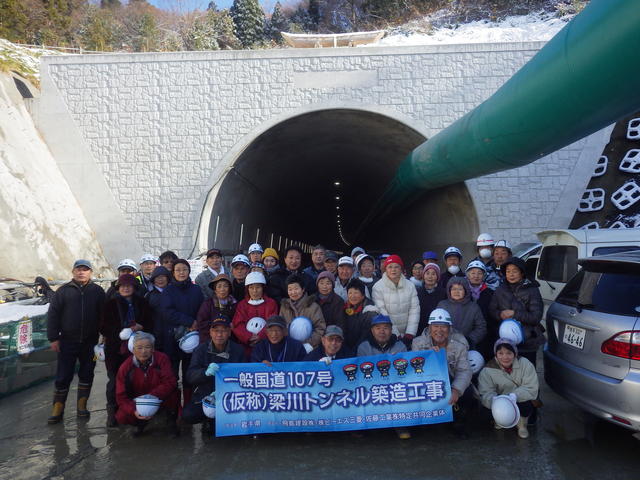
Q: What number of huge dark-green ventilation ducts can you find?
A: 1